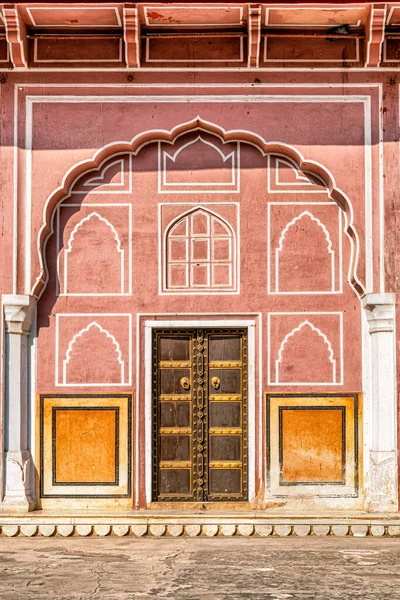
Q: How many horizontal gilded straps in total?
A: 8